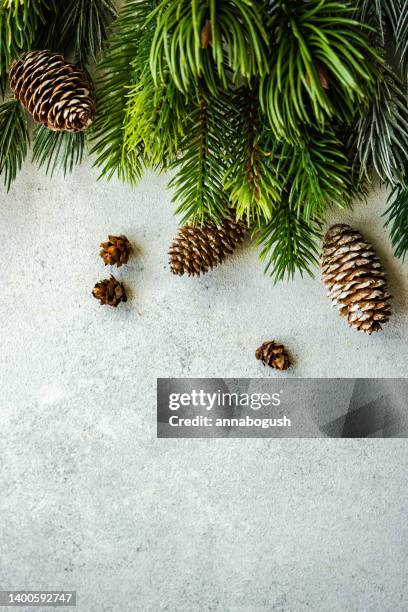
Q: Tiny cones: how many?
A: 3